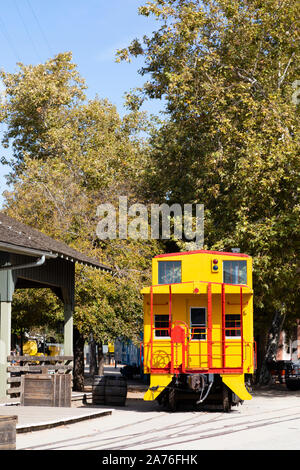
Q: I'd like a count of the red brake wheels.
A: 1